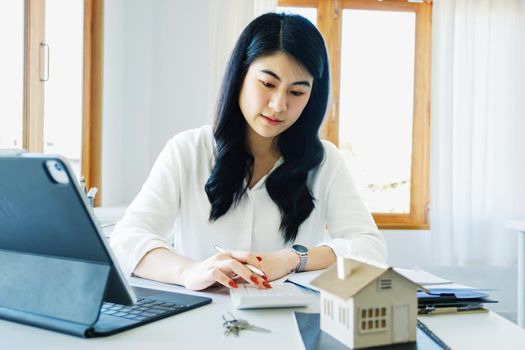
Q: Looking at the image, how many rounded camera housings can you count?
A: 1